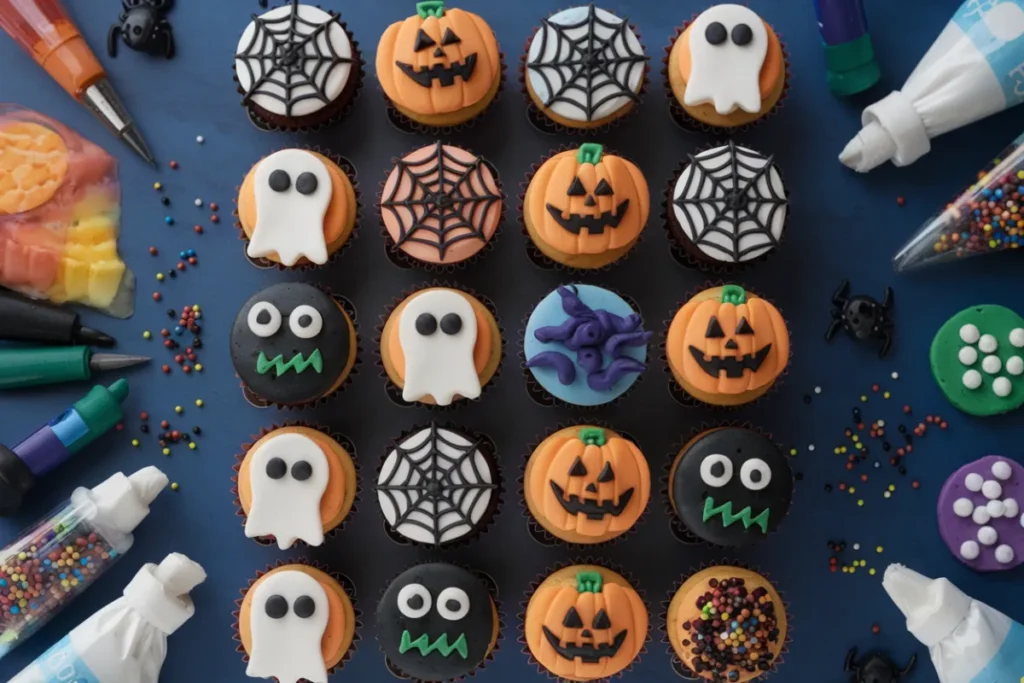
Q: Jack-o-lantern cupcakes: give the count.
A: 5